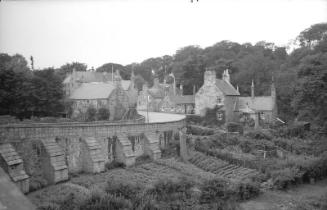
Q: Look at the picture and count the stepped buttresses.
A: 5